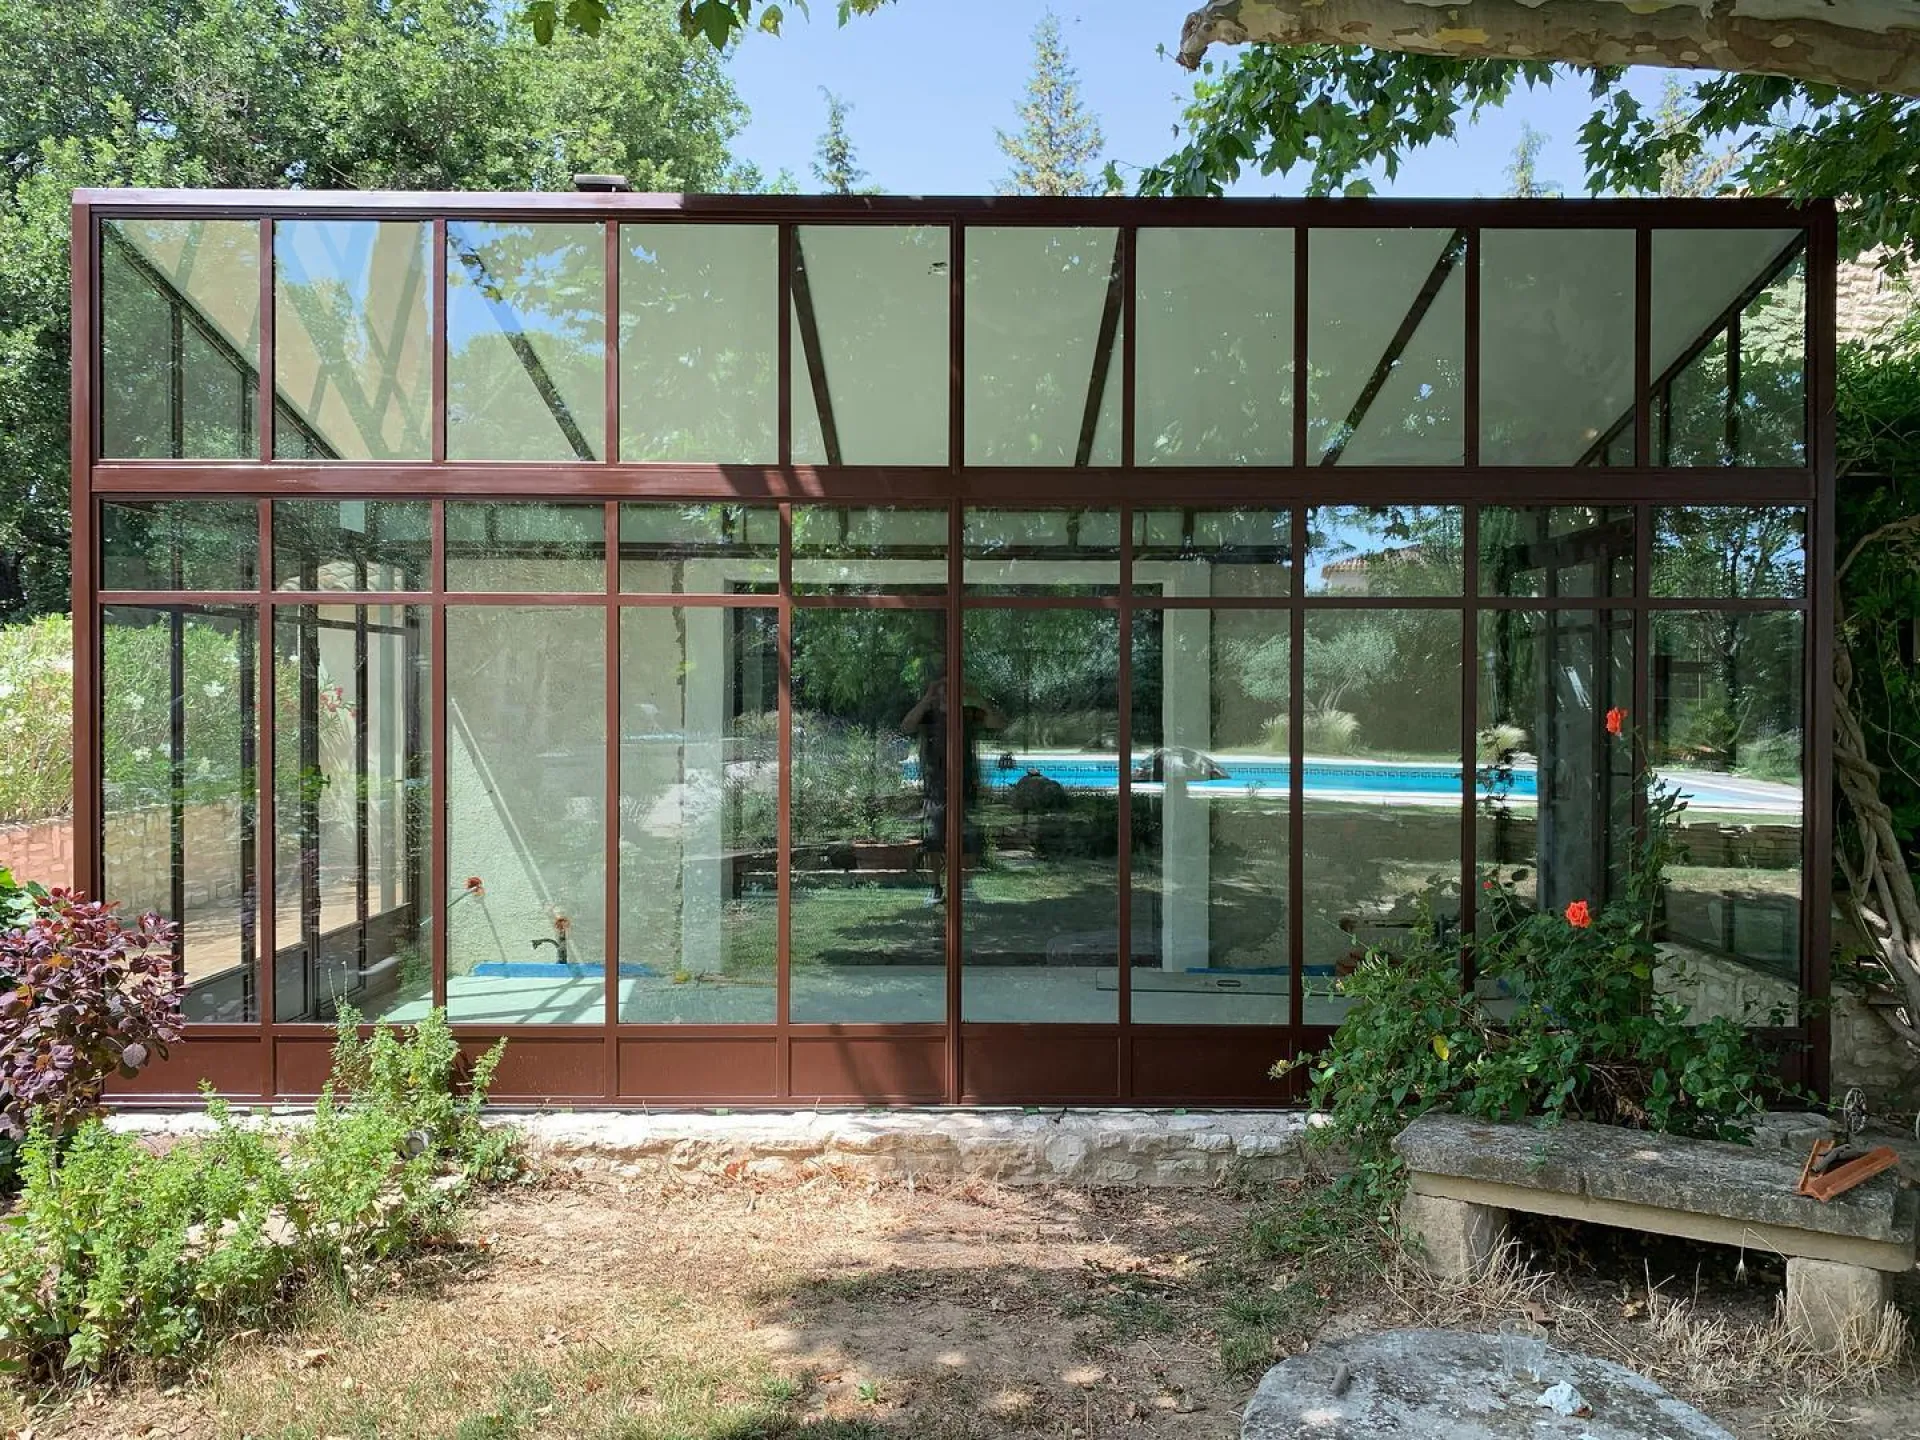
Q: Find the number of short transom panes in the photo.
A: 10